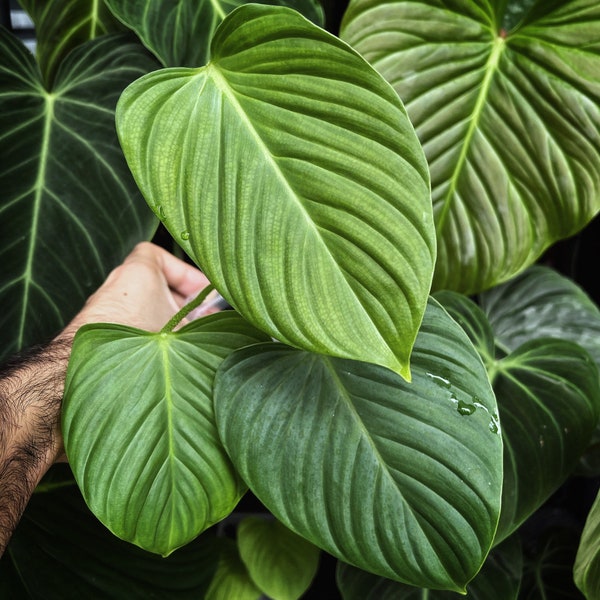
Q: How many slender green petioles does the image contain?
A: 1